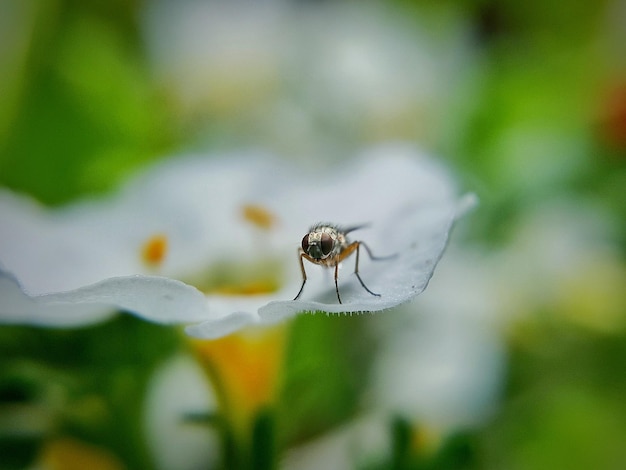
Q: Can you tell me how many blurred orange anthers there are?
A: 2